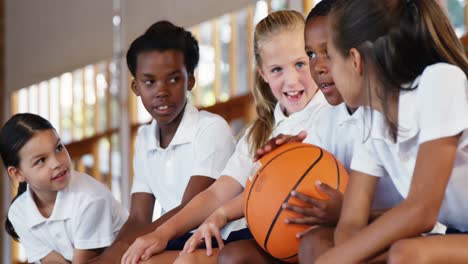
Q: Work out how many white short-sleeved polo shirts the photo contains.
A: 5